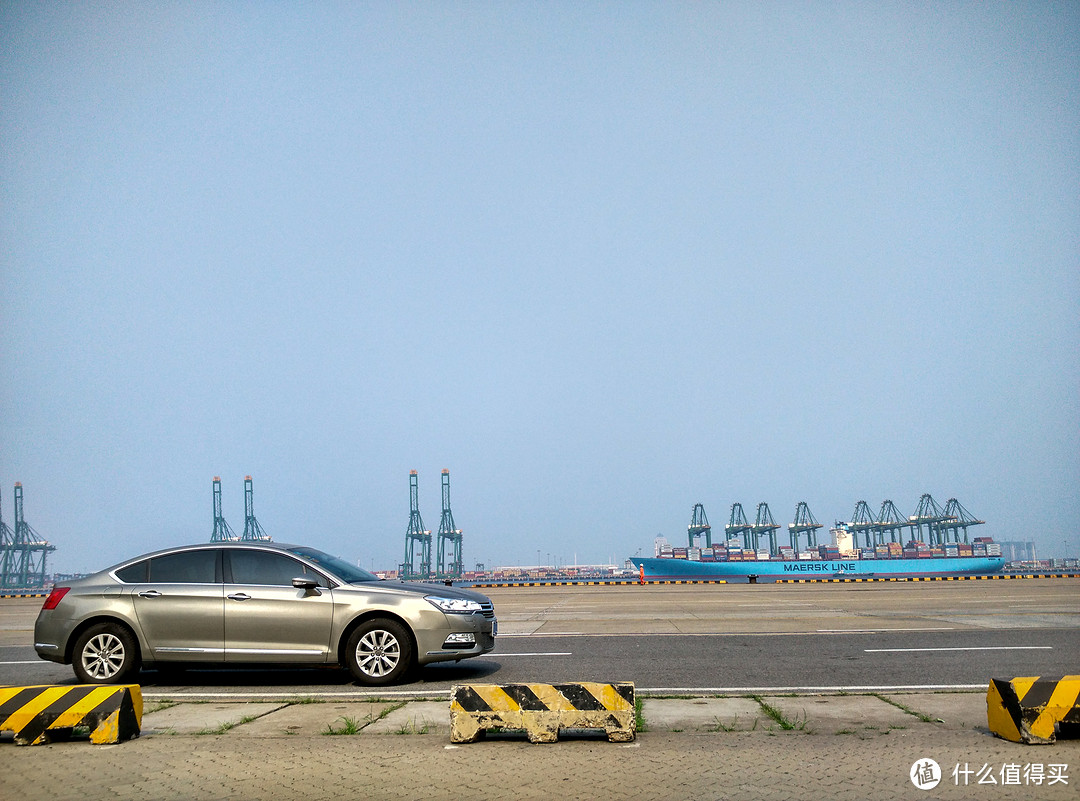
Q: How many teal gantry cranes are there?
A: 14